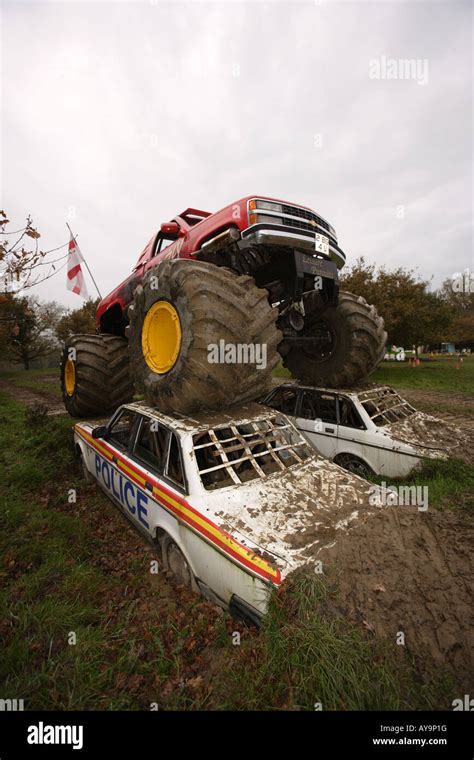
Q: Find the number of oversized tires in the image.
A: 3